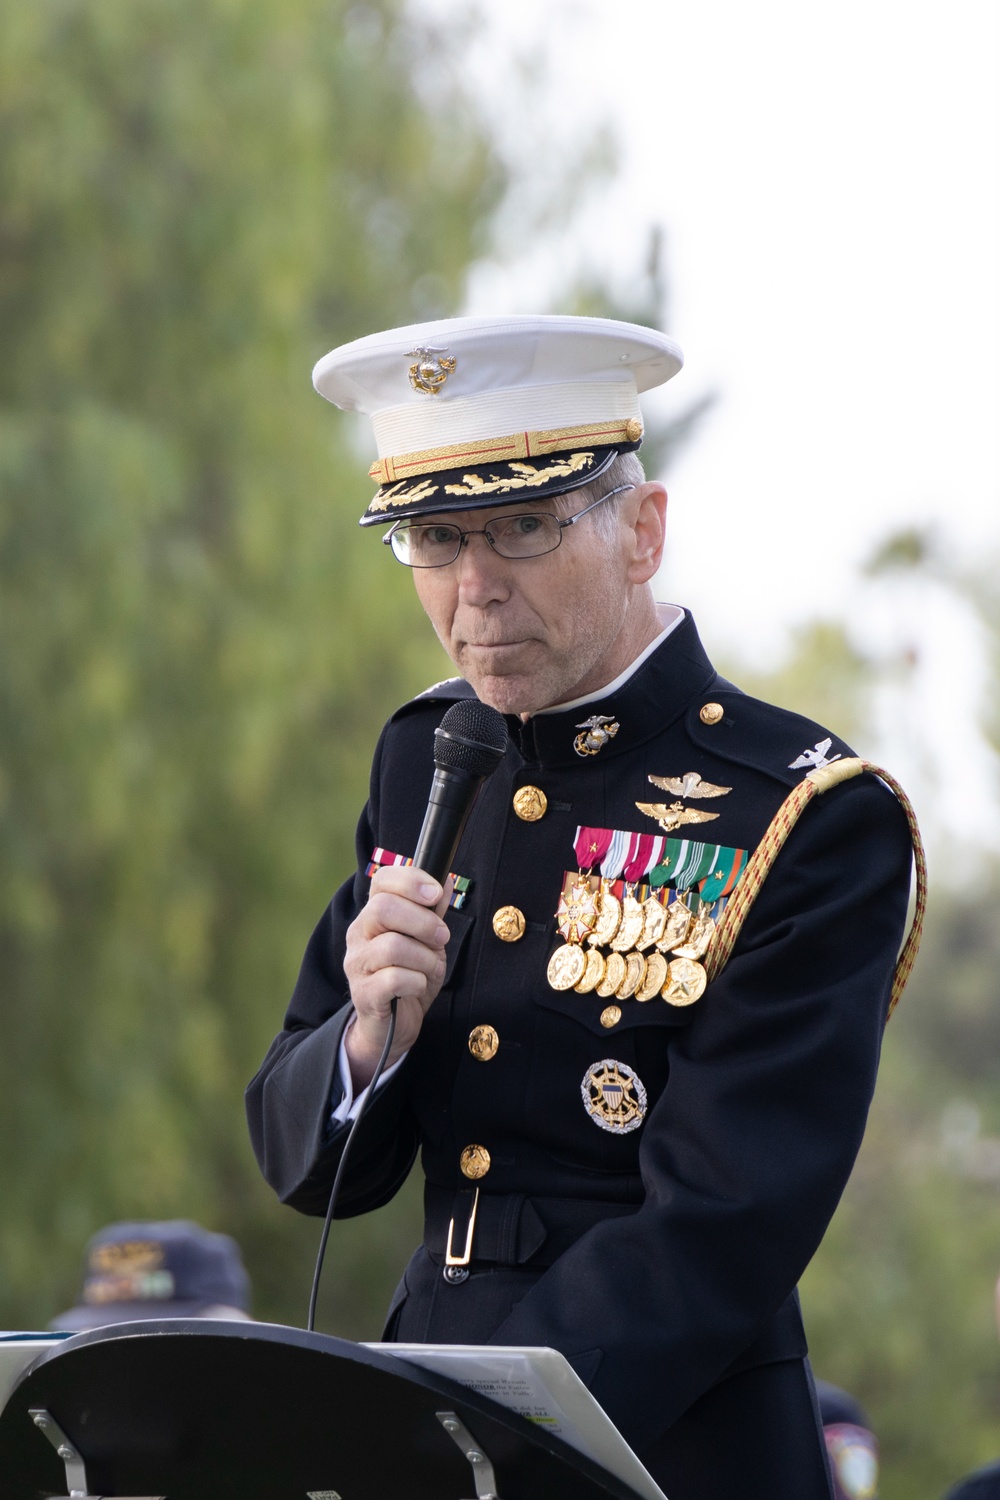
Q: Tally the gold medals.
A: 12